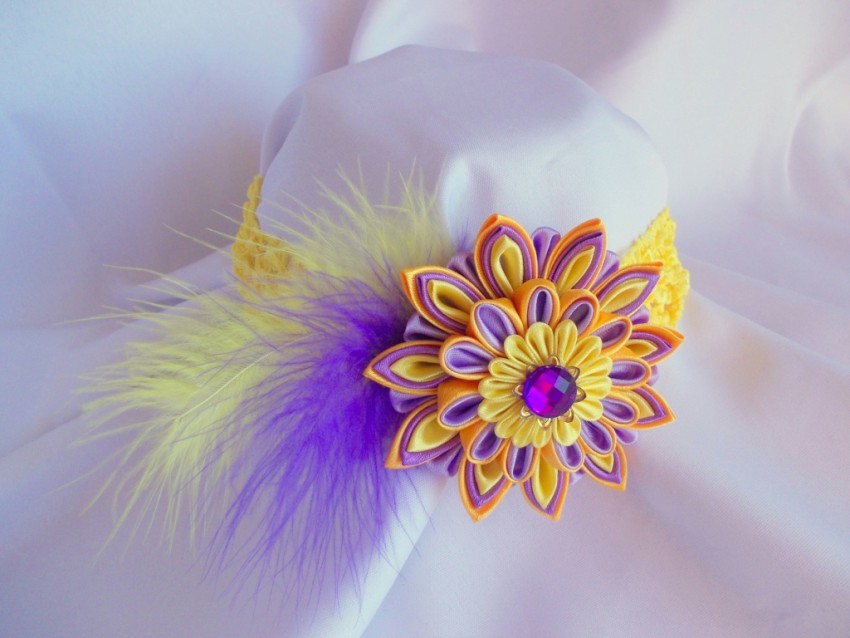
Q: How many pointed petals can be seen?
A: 11